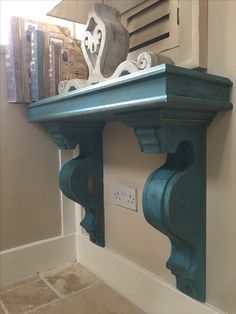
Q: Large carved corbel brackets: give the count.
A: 2